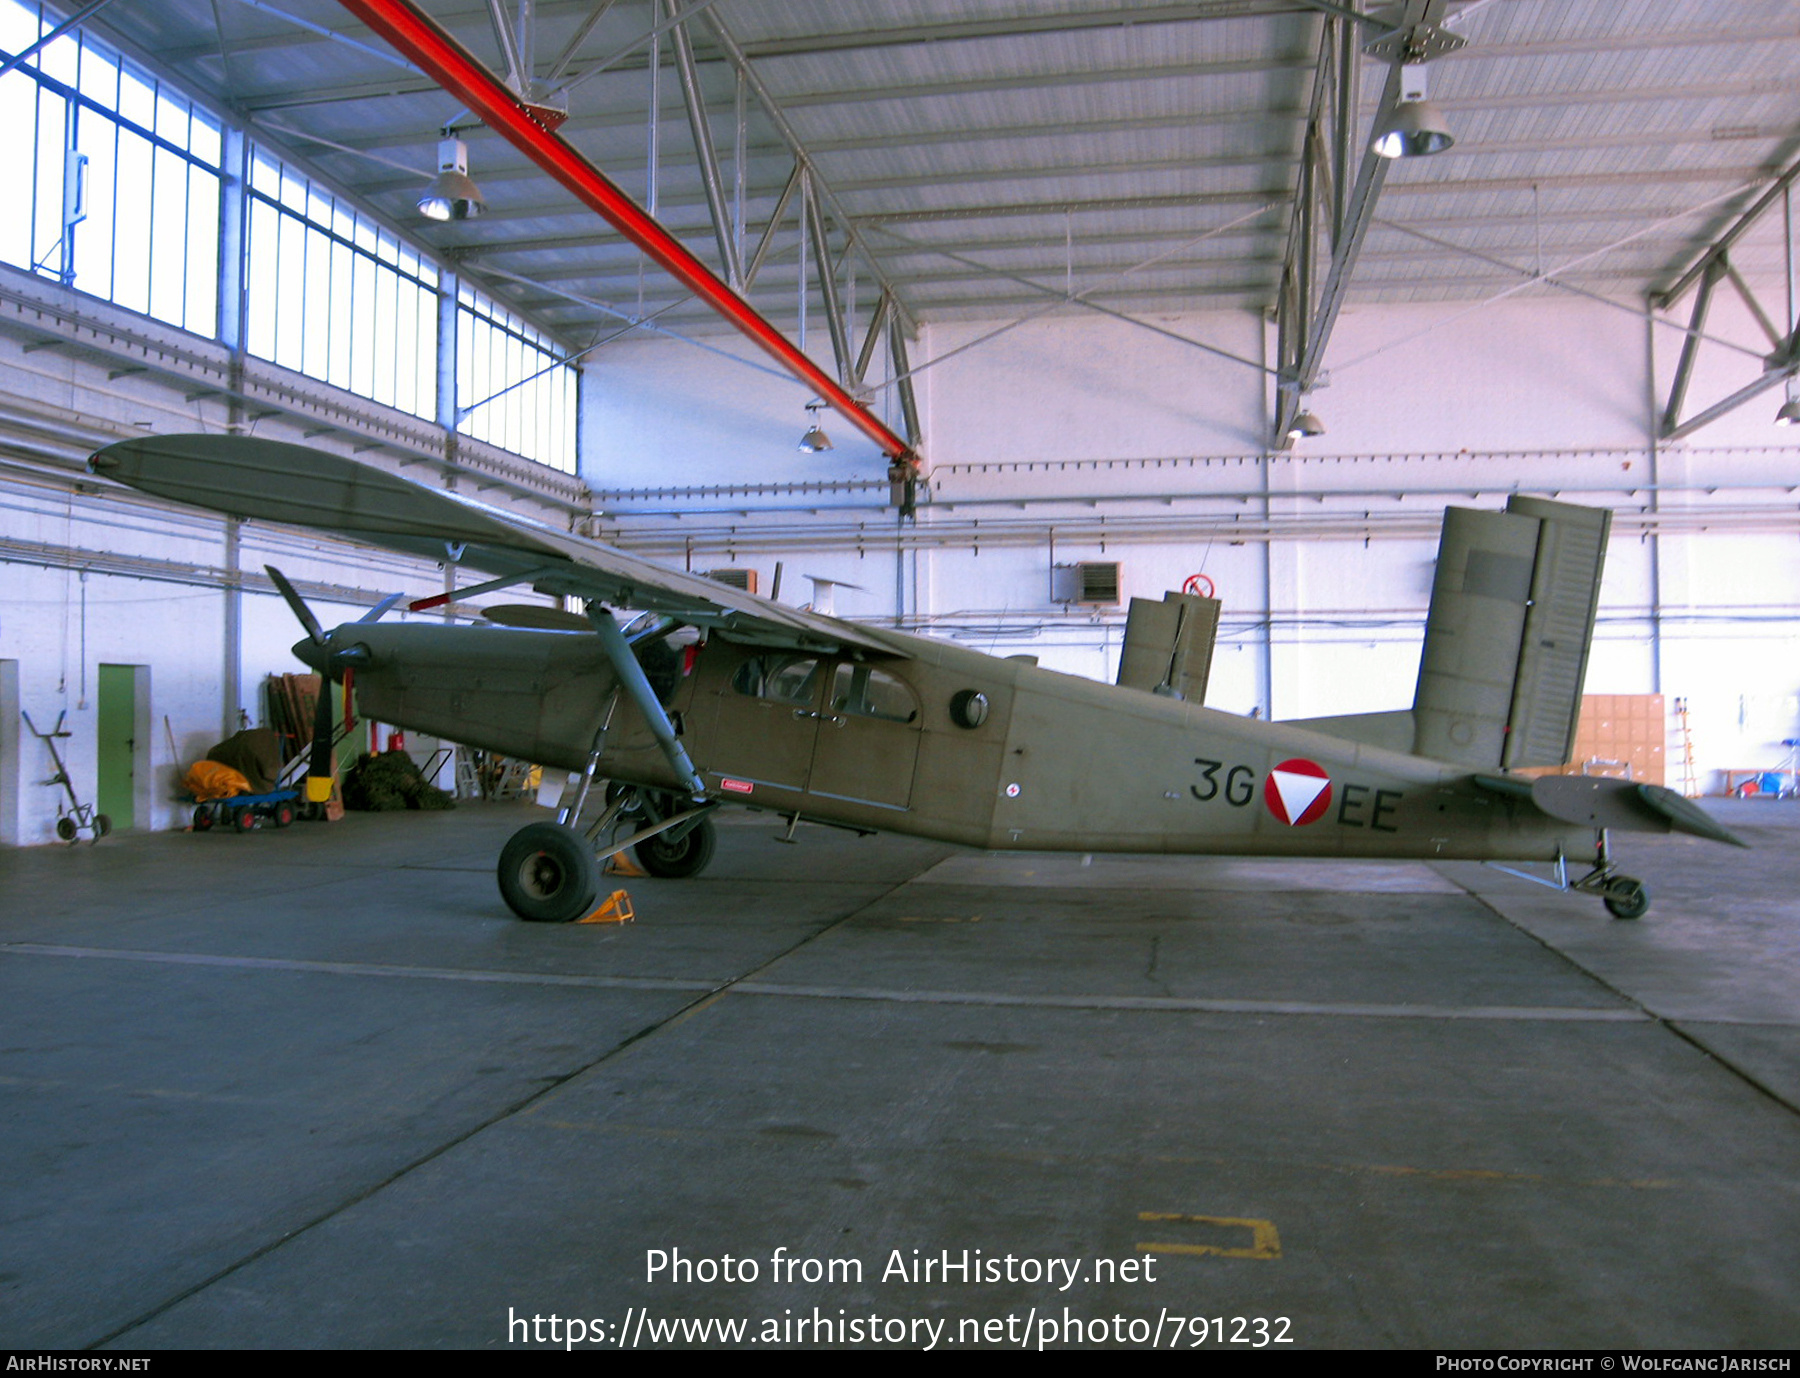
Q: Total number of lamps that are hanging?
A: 5